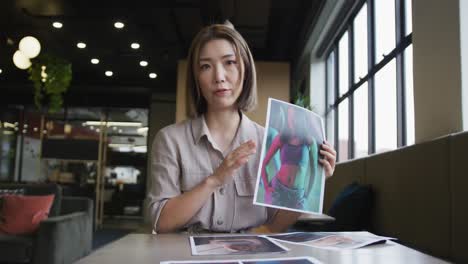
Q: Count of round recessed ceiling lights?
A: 8